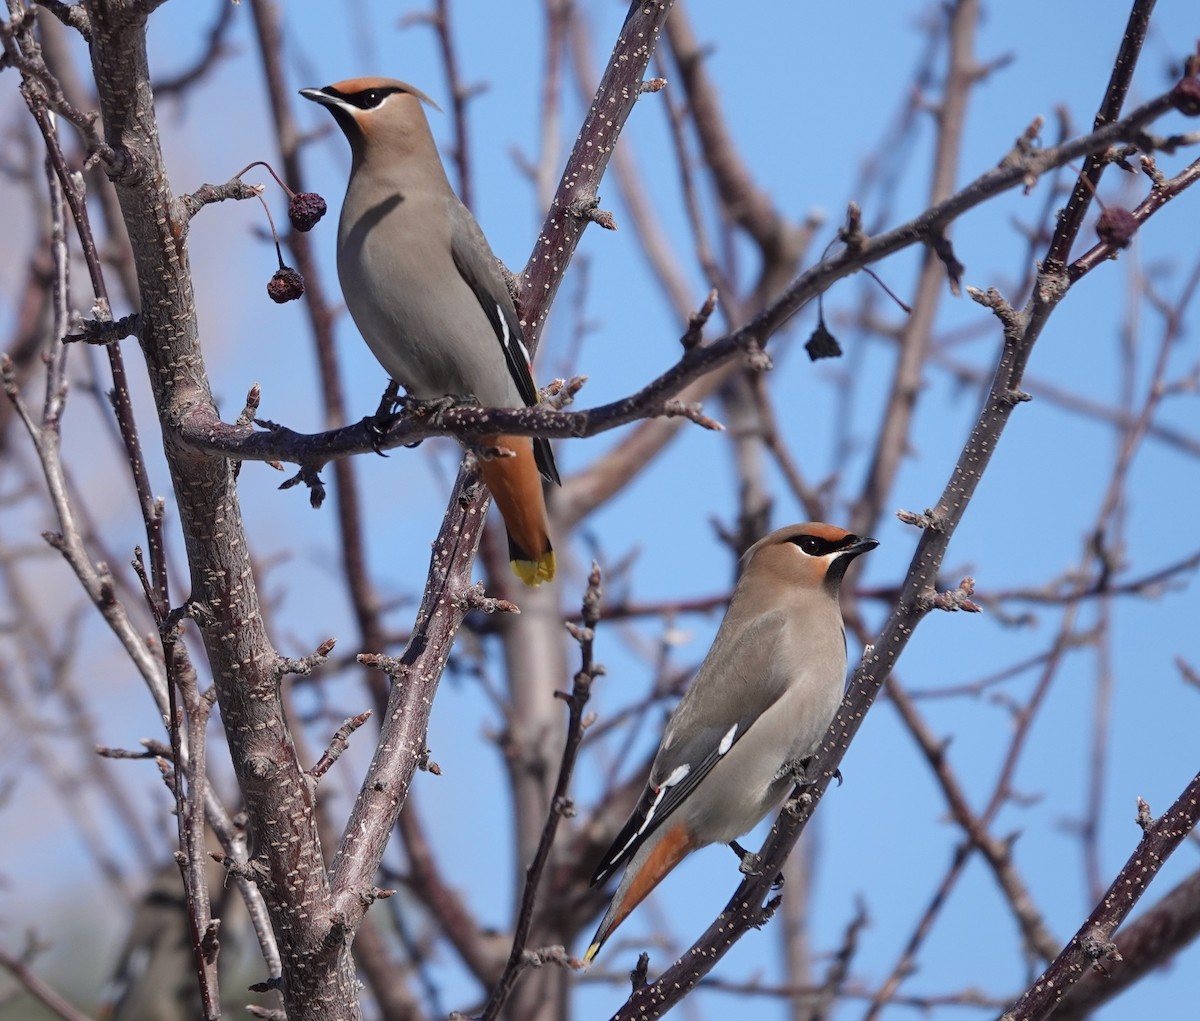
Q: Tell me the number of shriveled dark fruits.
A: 5